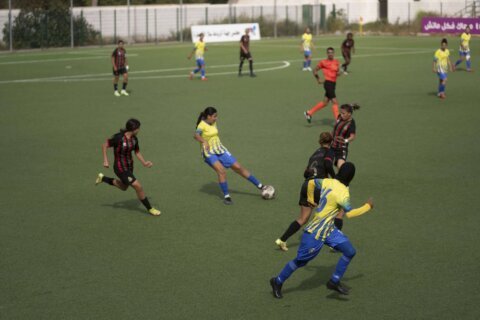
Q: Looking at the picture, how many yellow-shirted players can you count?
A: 6